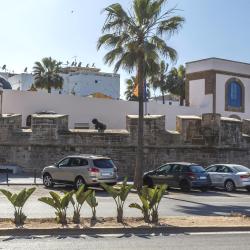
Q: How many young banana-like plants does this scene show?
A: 7